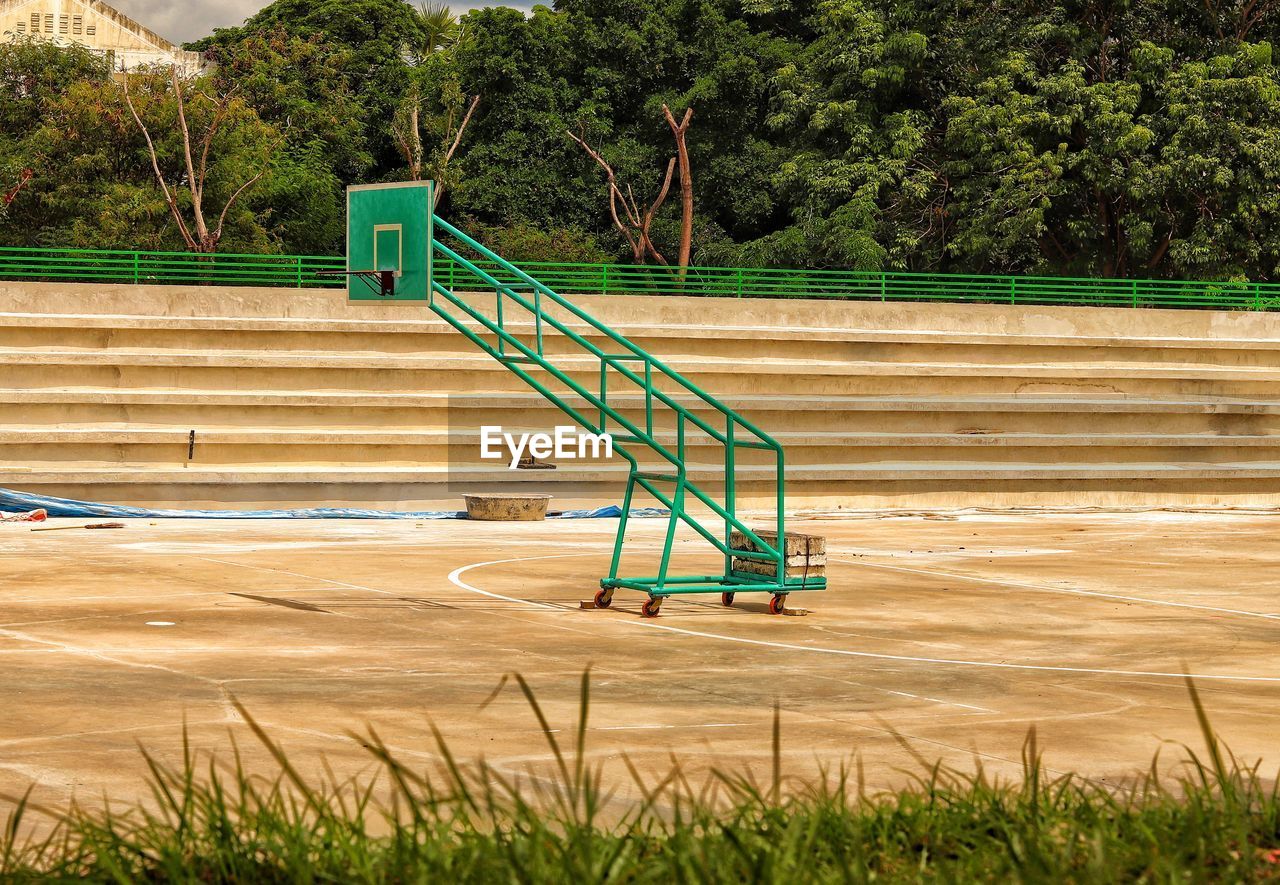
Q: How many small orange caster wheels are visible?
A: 4